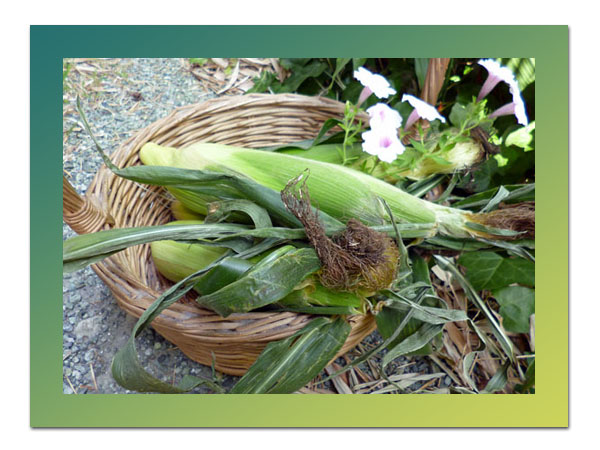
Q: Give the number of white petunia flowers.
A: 6